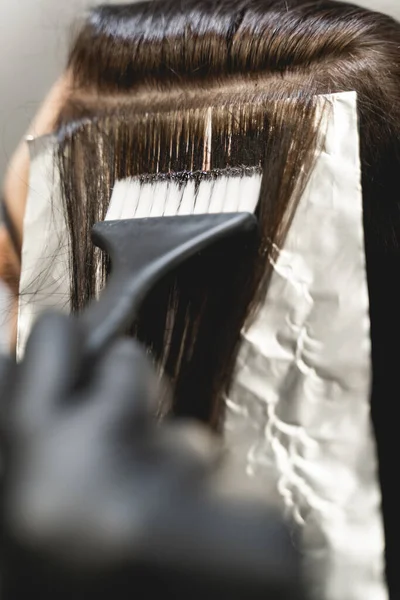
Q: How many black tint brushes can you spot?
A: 1